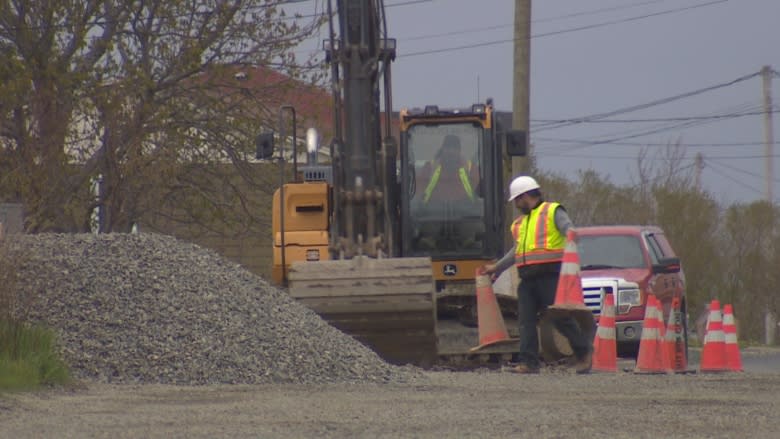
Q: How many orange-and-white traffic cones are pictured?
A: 8